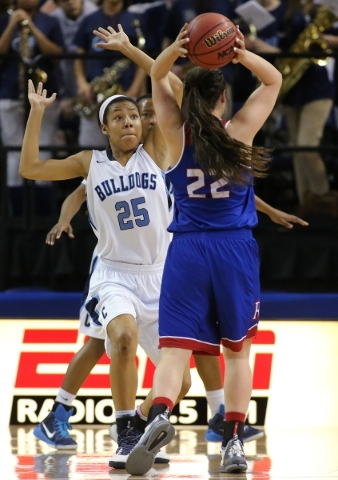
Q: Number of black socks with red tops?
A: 2